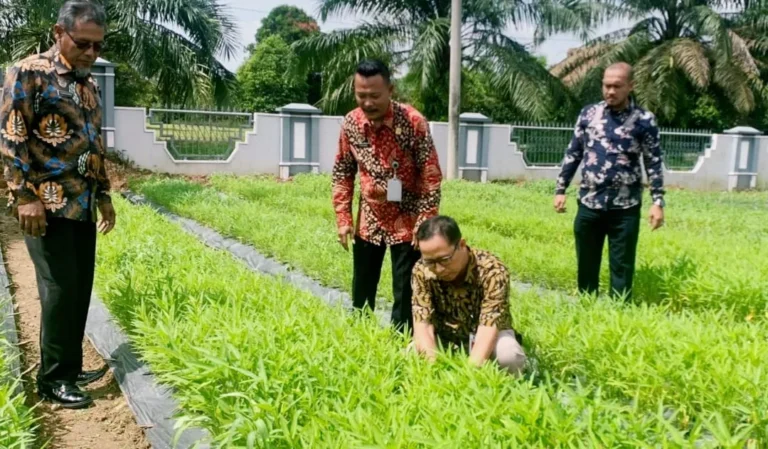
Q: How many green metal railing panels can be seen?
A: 3